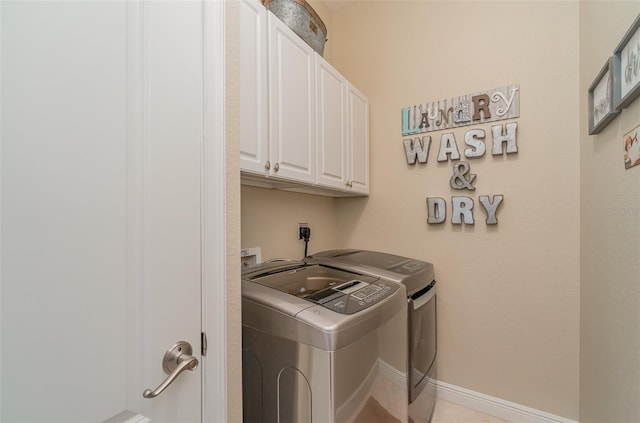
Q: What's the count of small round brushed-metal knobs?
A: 4